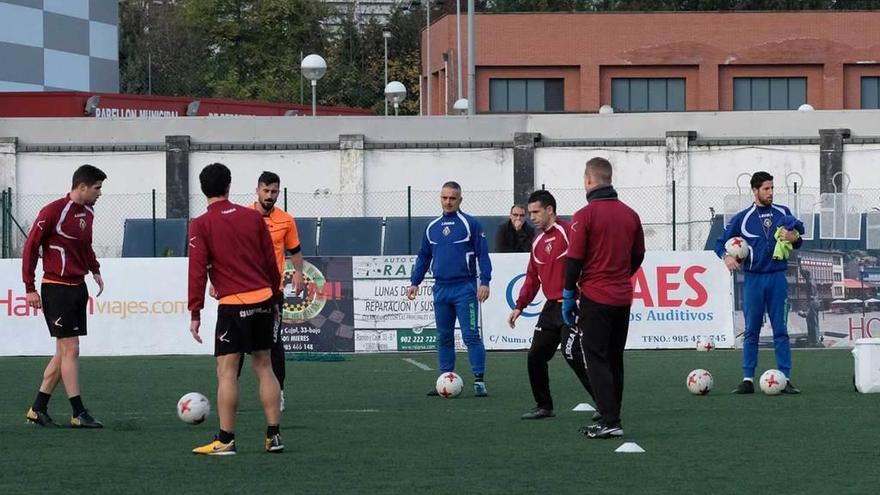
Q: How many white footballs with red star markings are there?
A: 6